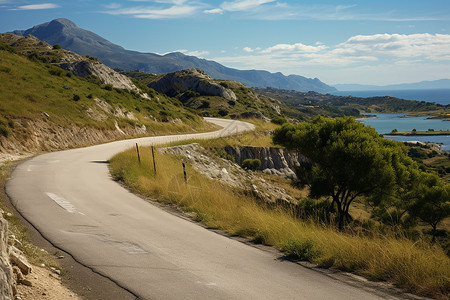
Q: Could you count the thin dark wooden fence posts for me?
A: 3